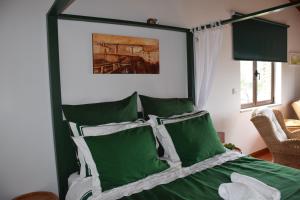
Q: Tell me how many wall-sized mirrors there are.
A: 0